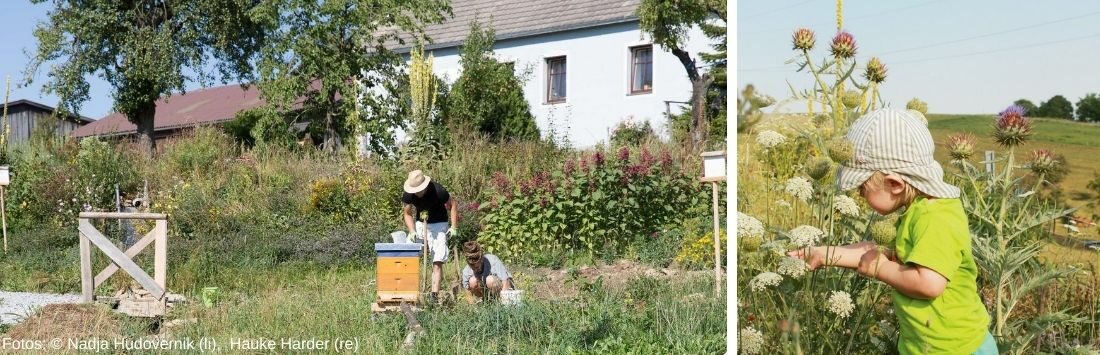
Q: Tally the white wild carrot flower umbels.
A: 9